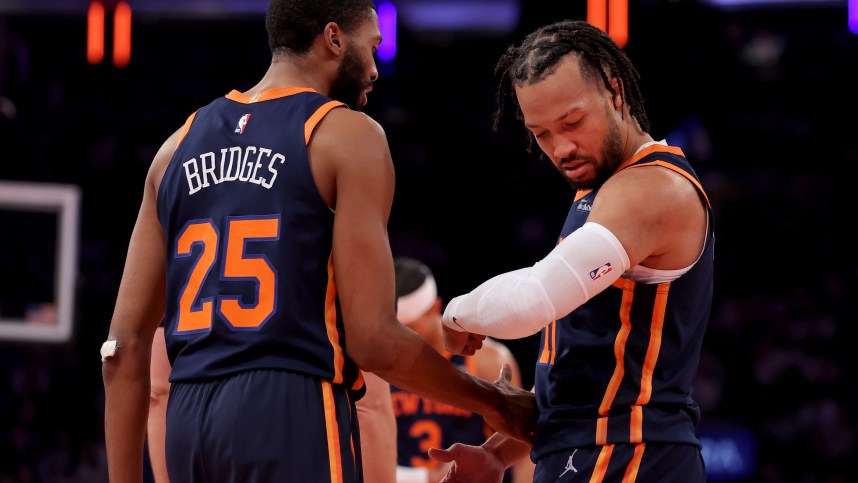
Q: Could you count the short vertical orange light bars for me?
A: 4